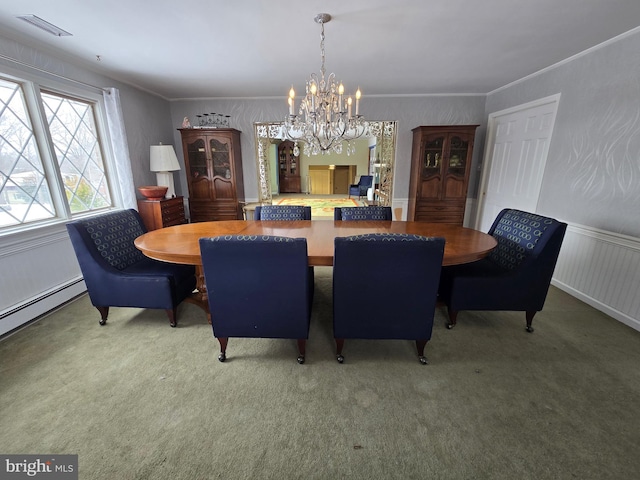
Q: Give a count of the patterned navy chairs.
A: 6